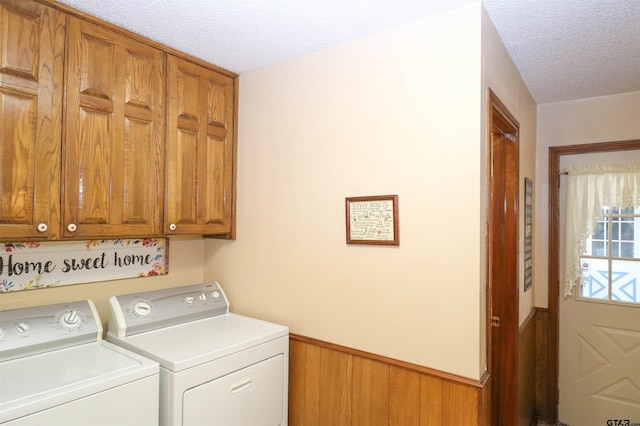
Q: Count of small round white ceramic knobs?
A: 3